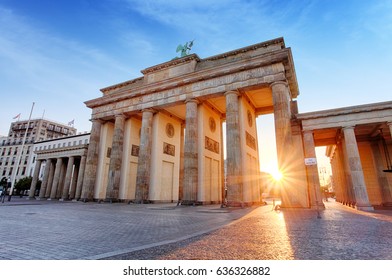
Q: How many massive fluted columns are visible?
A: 6